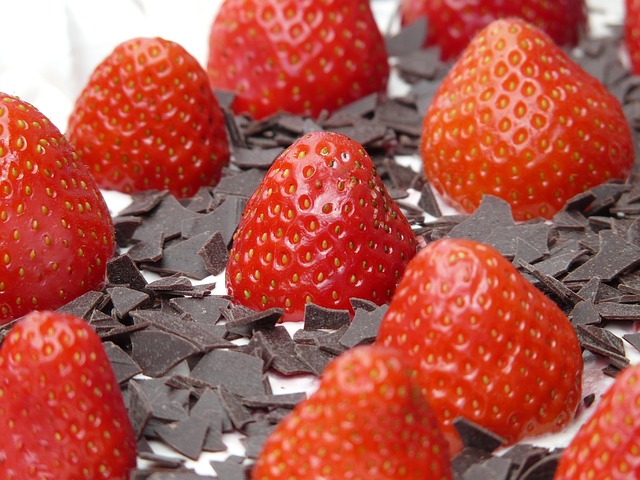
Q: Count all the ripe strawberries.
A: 11